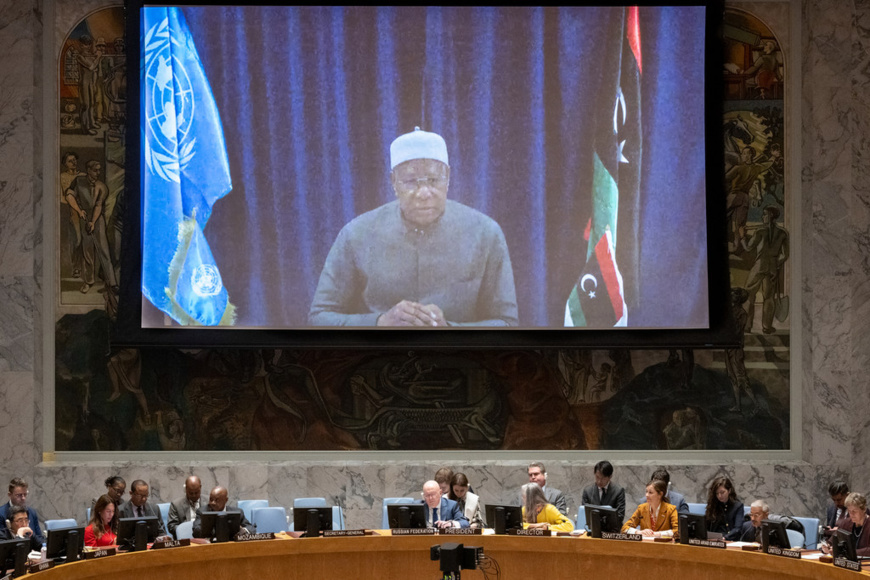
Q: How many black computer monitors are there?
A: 11